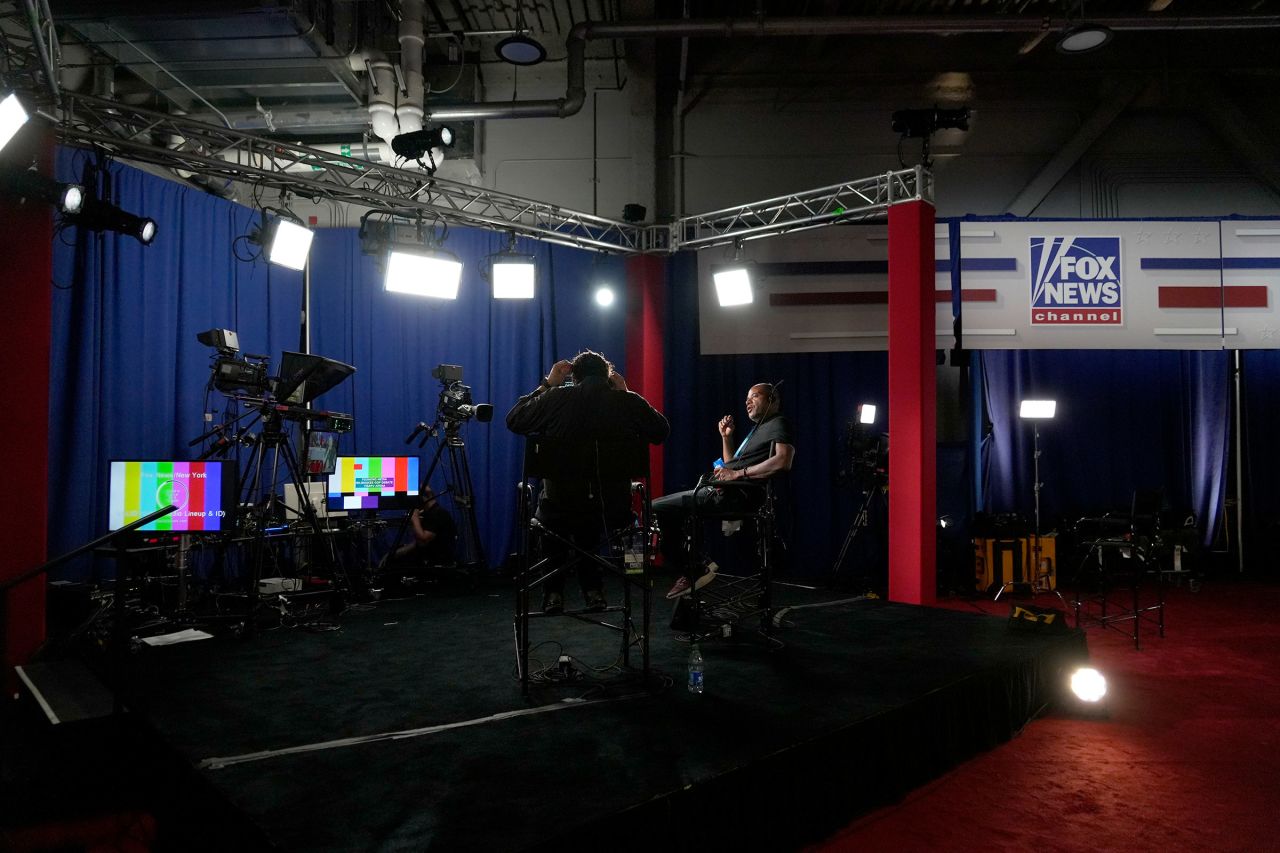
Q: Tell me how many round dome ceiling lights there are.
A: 2